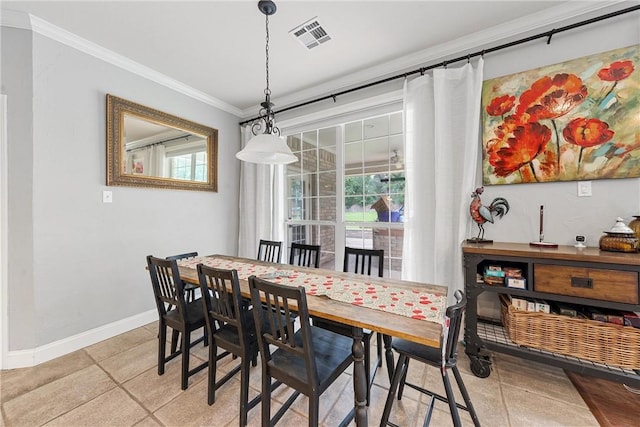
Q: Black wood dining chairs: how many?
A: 8